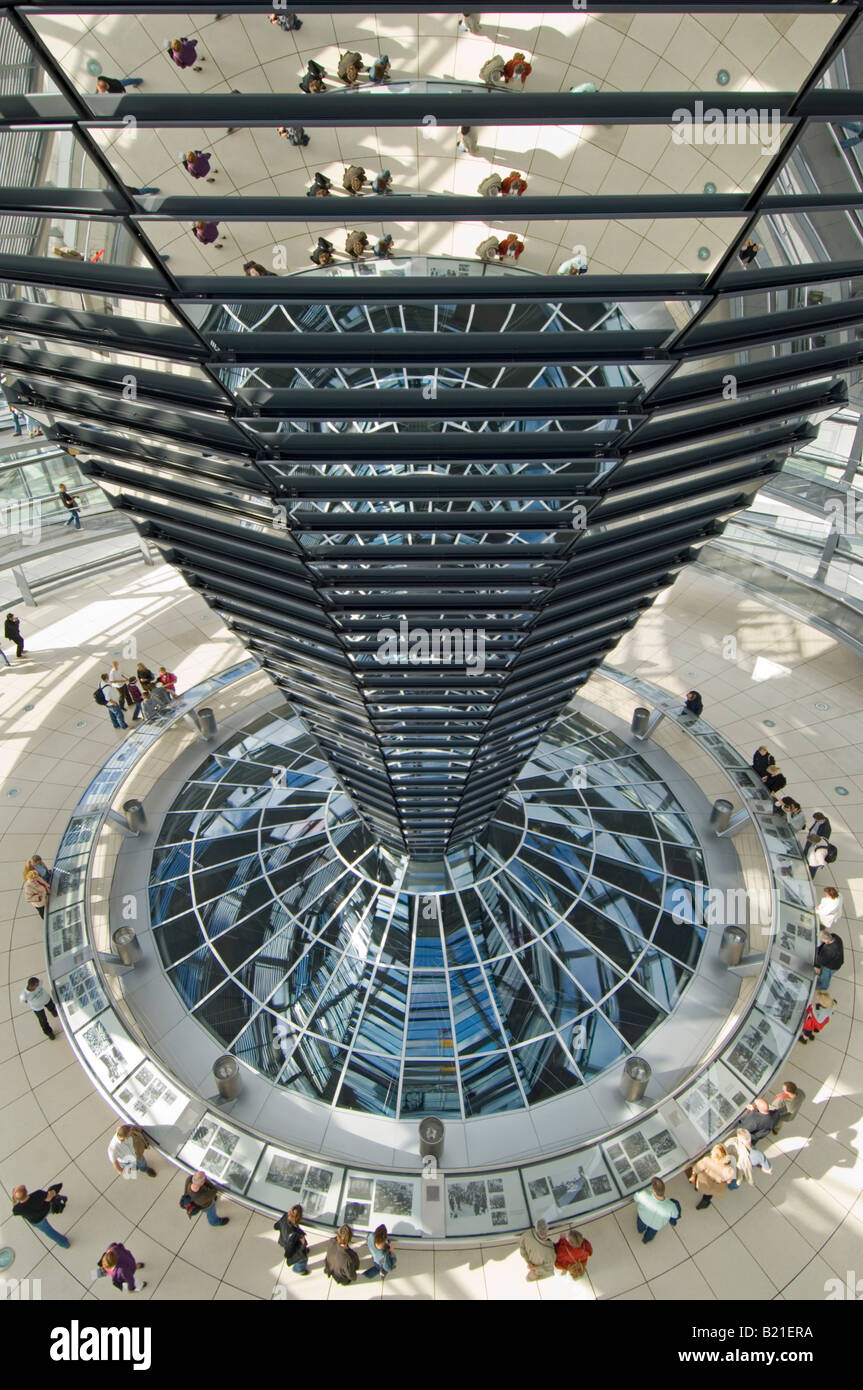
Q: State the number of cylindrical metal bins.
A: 9